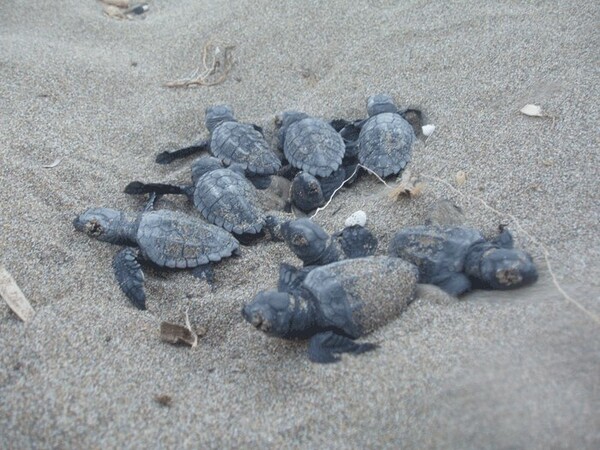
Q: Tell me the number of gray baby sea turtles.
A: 9